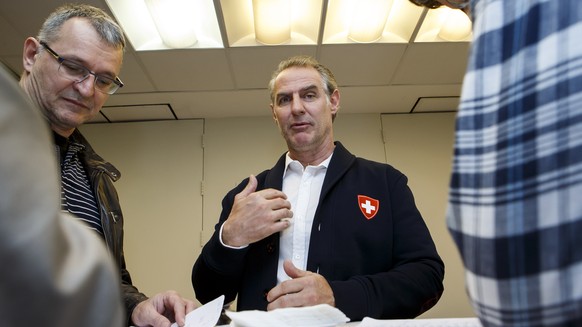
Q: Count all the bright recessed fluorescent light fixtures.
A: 4